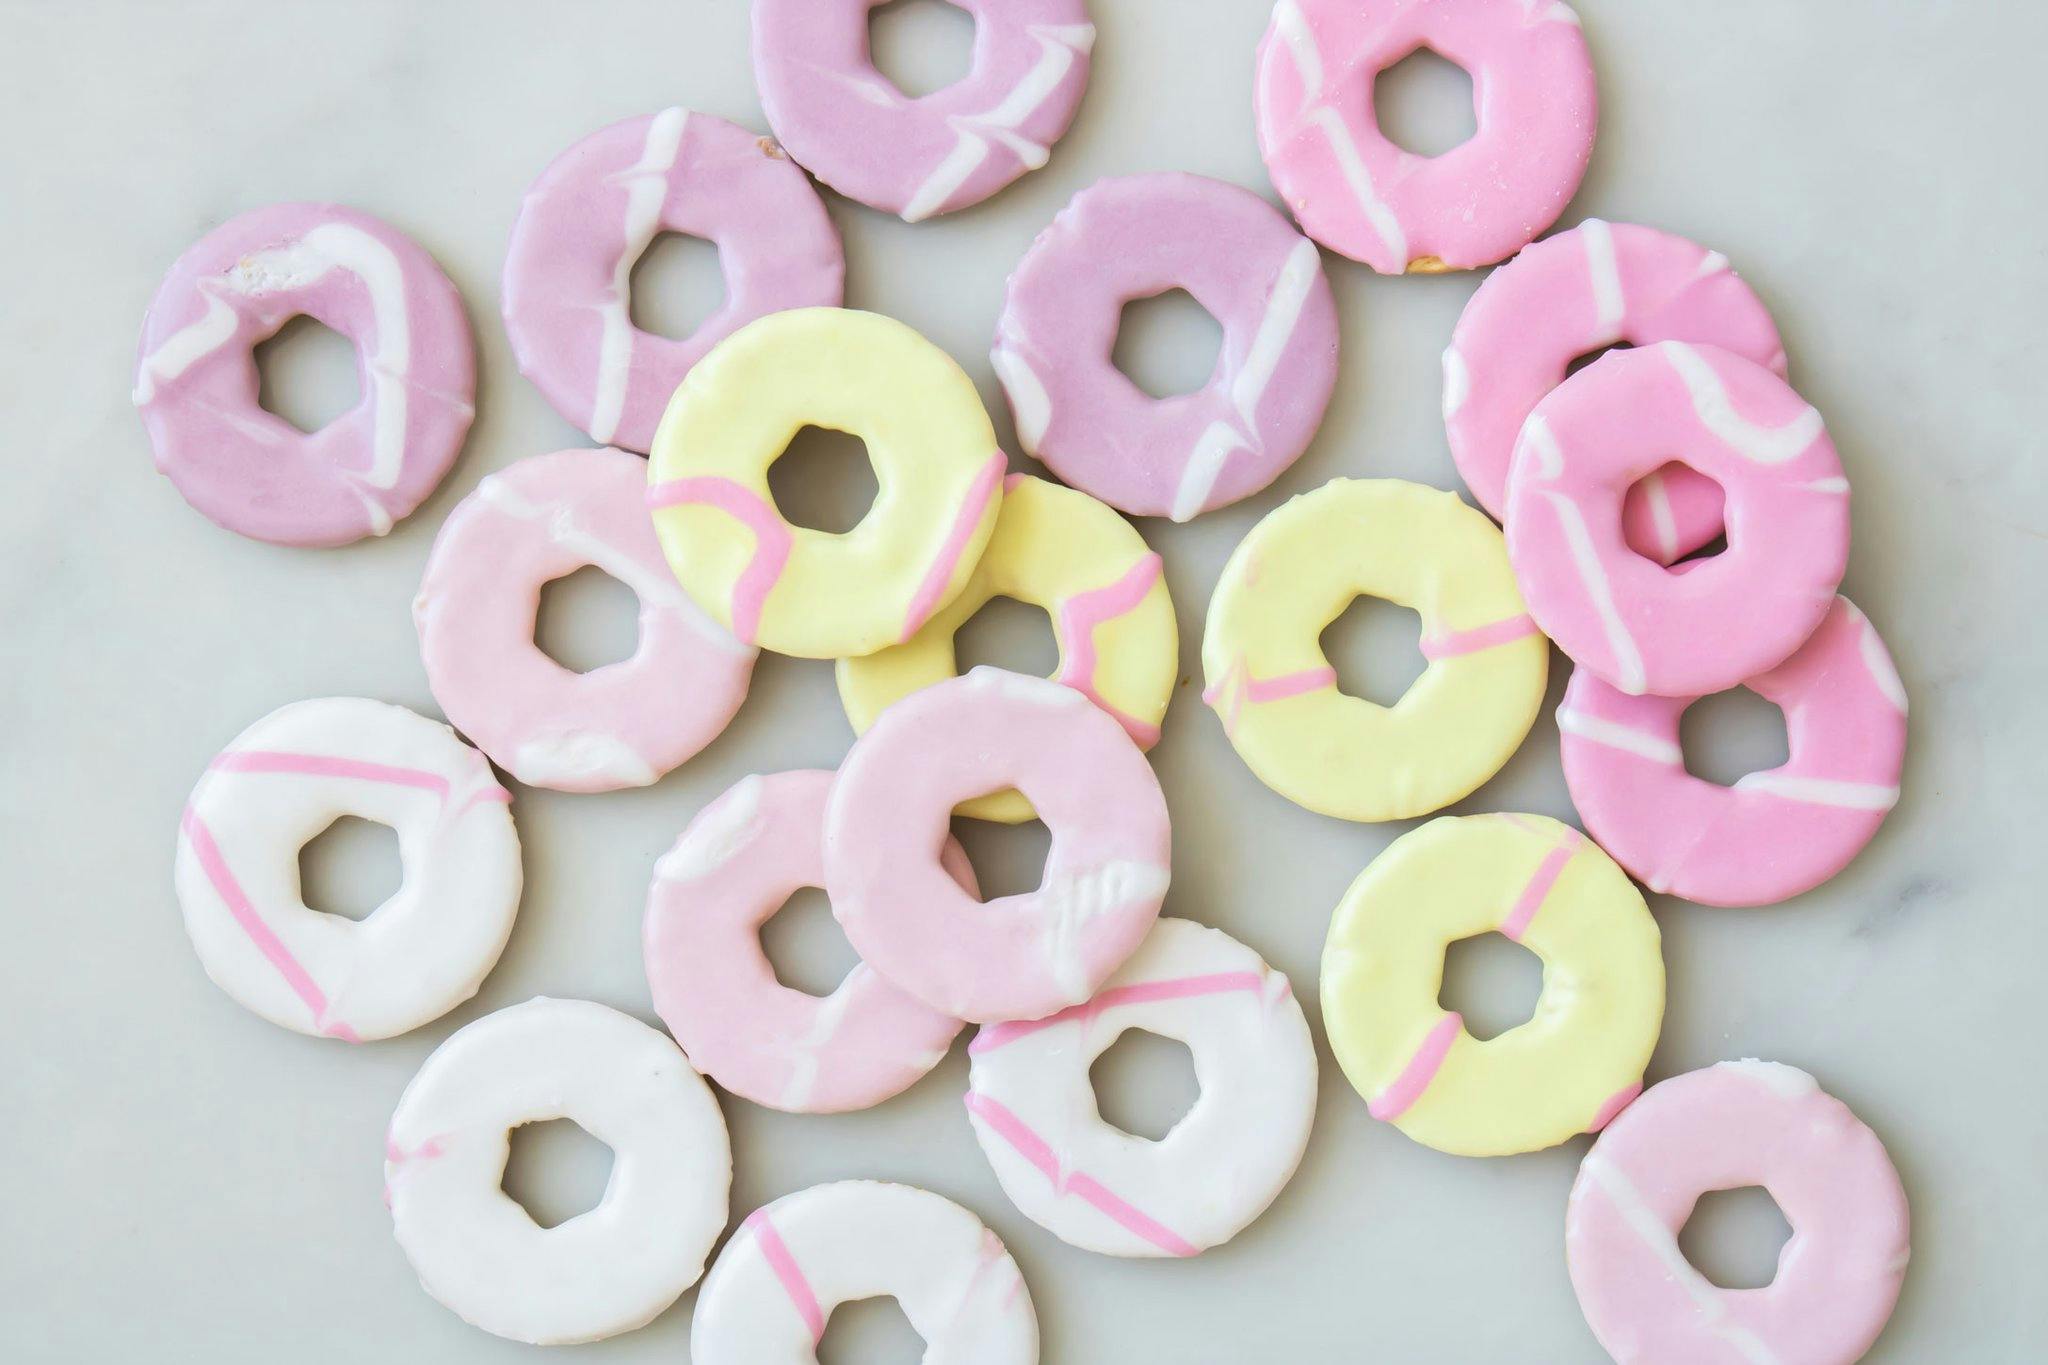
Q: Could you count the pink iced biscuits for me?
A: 8